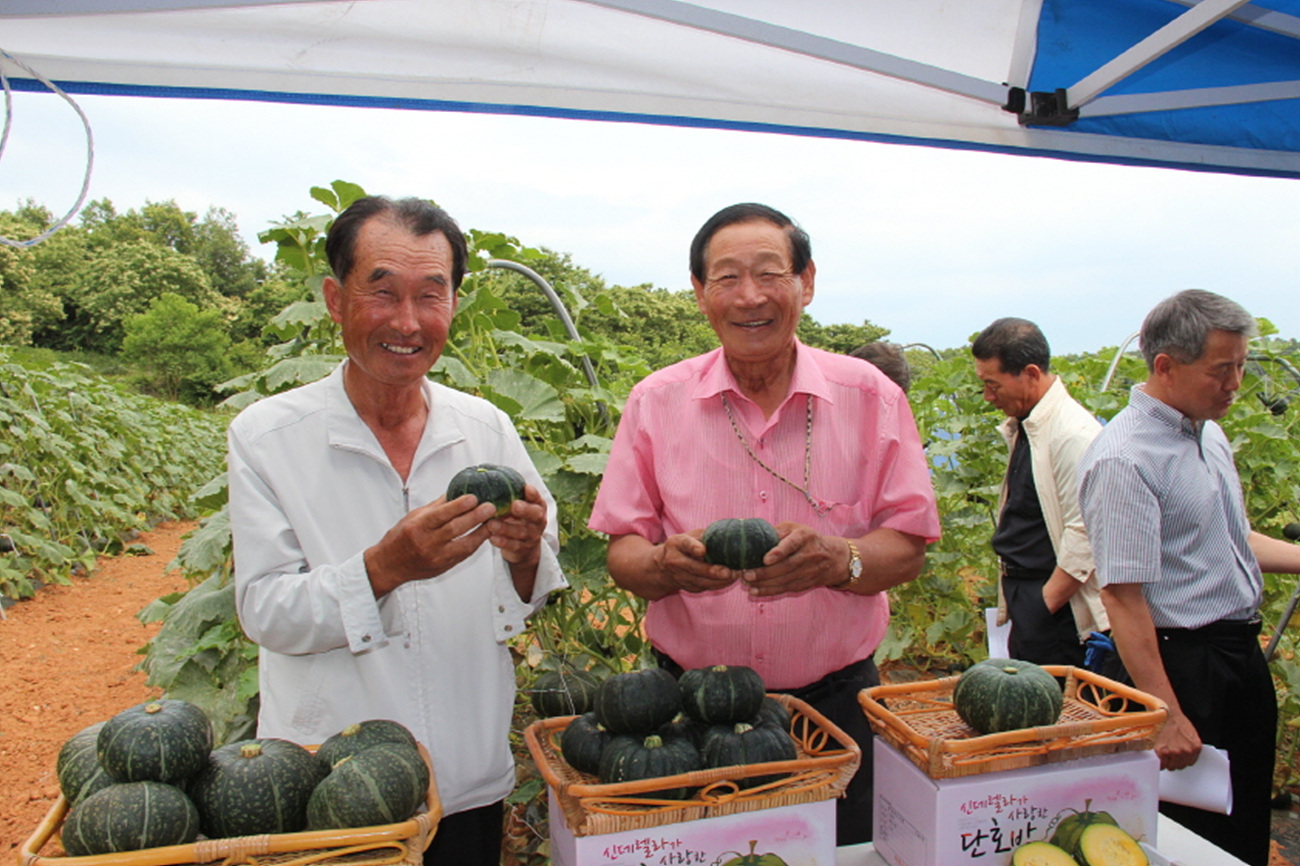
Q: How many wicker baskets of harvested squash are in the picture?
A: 3